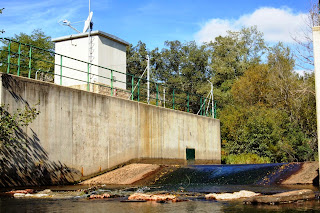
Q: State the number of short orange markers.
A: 2